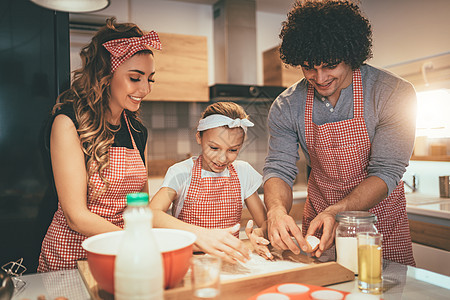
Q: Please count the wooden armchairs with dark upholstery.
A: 0